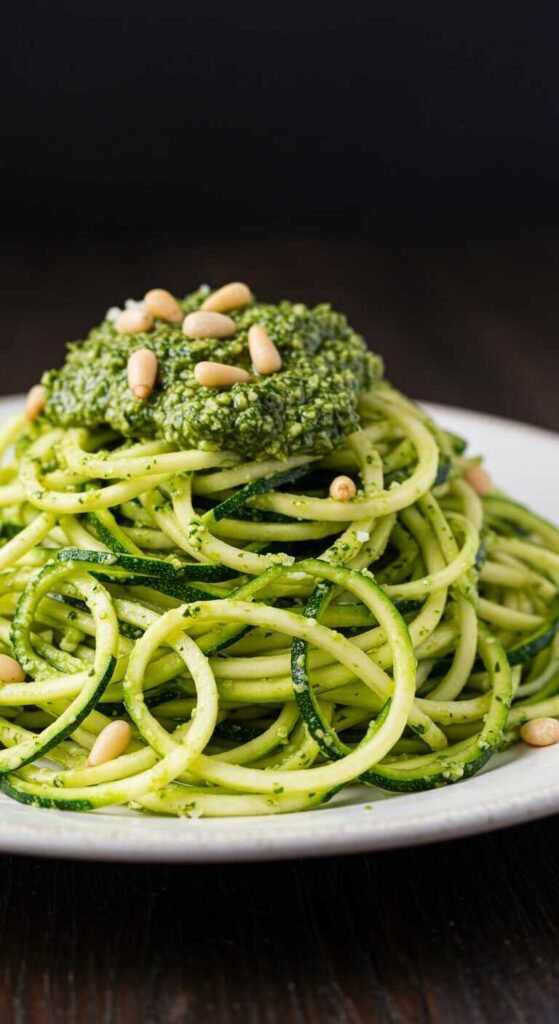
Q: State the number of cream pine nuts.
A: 13